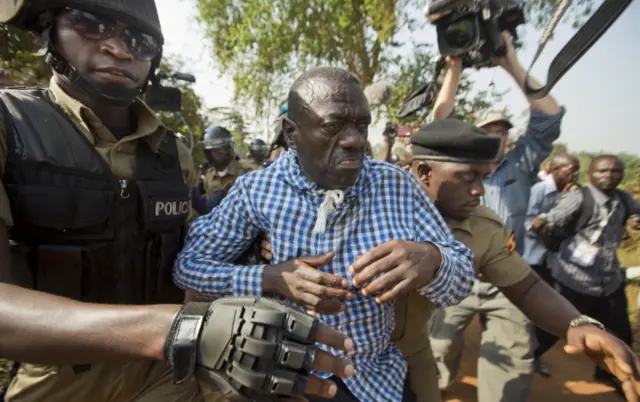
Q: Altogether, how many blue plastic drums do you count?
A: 0